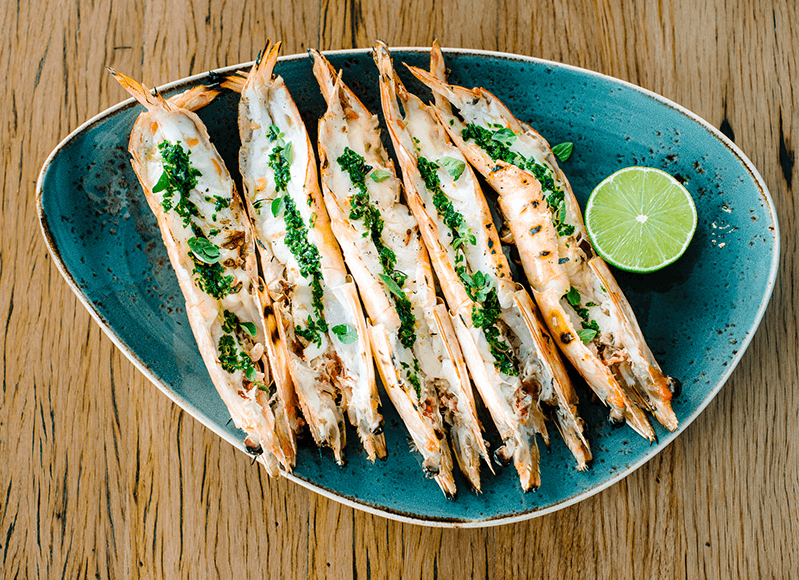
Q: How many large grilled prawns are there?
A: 5